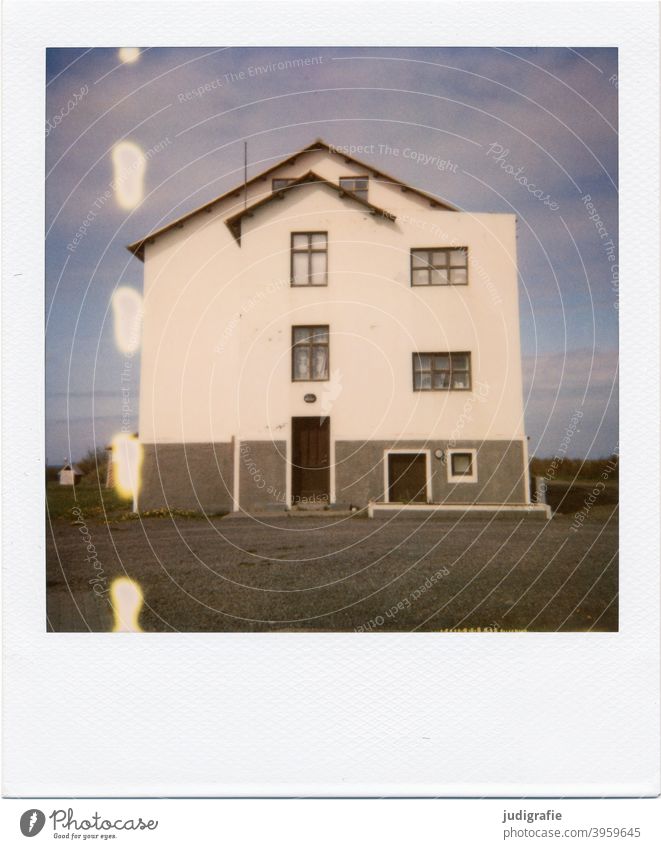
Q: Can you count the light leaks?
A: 5